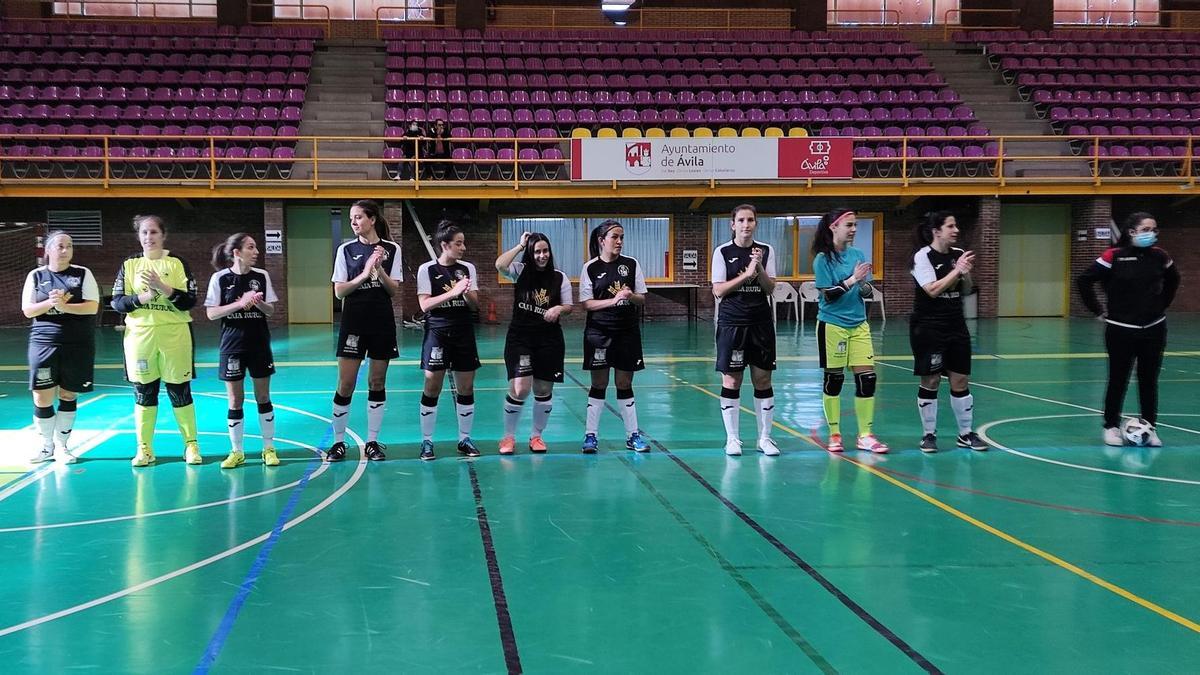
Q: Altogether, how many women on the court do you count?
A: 11